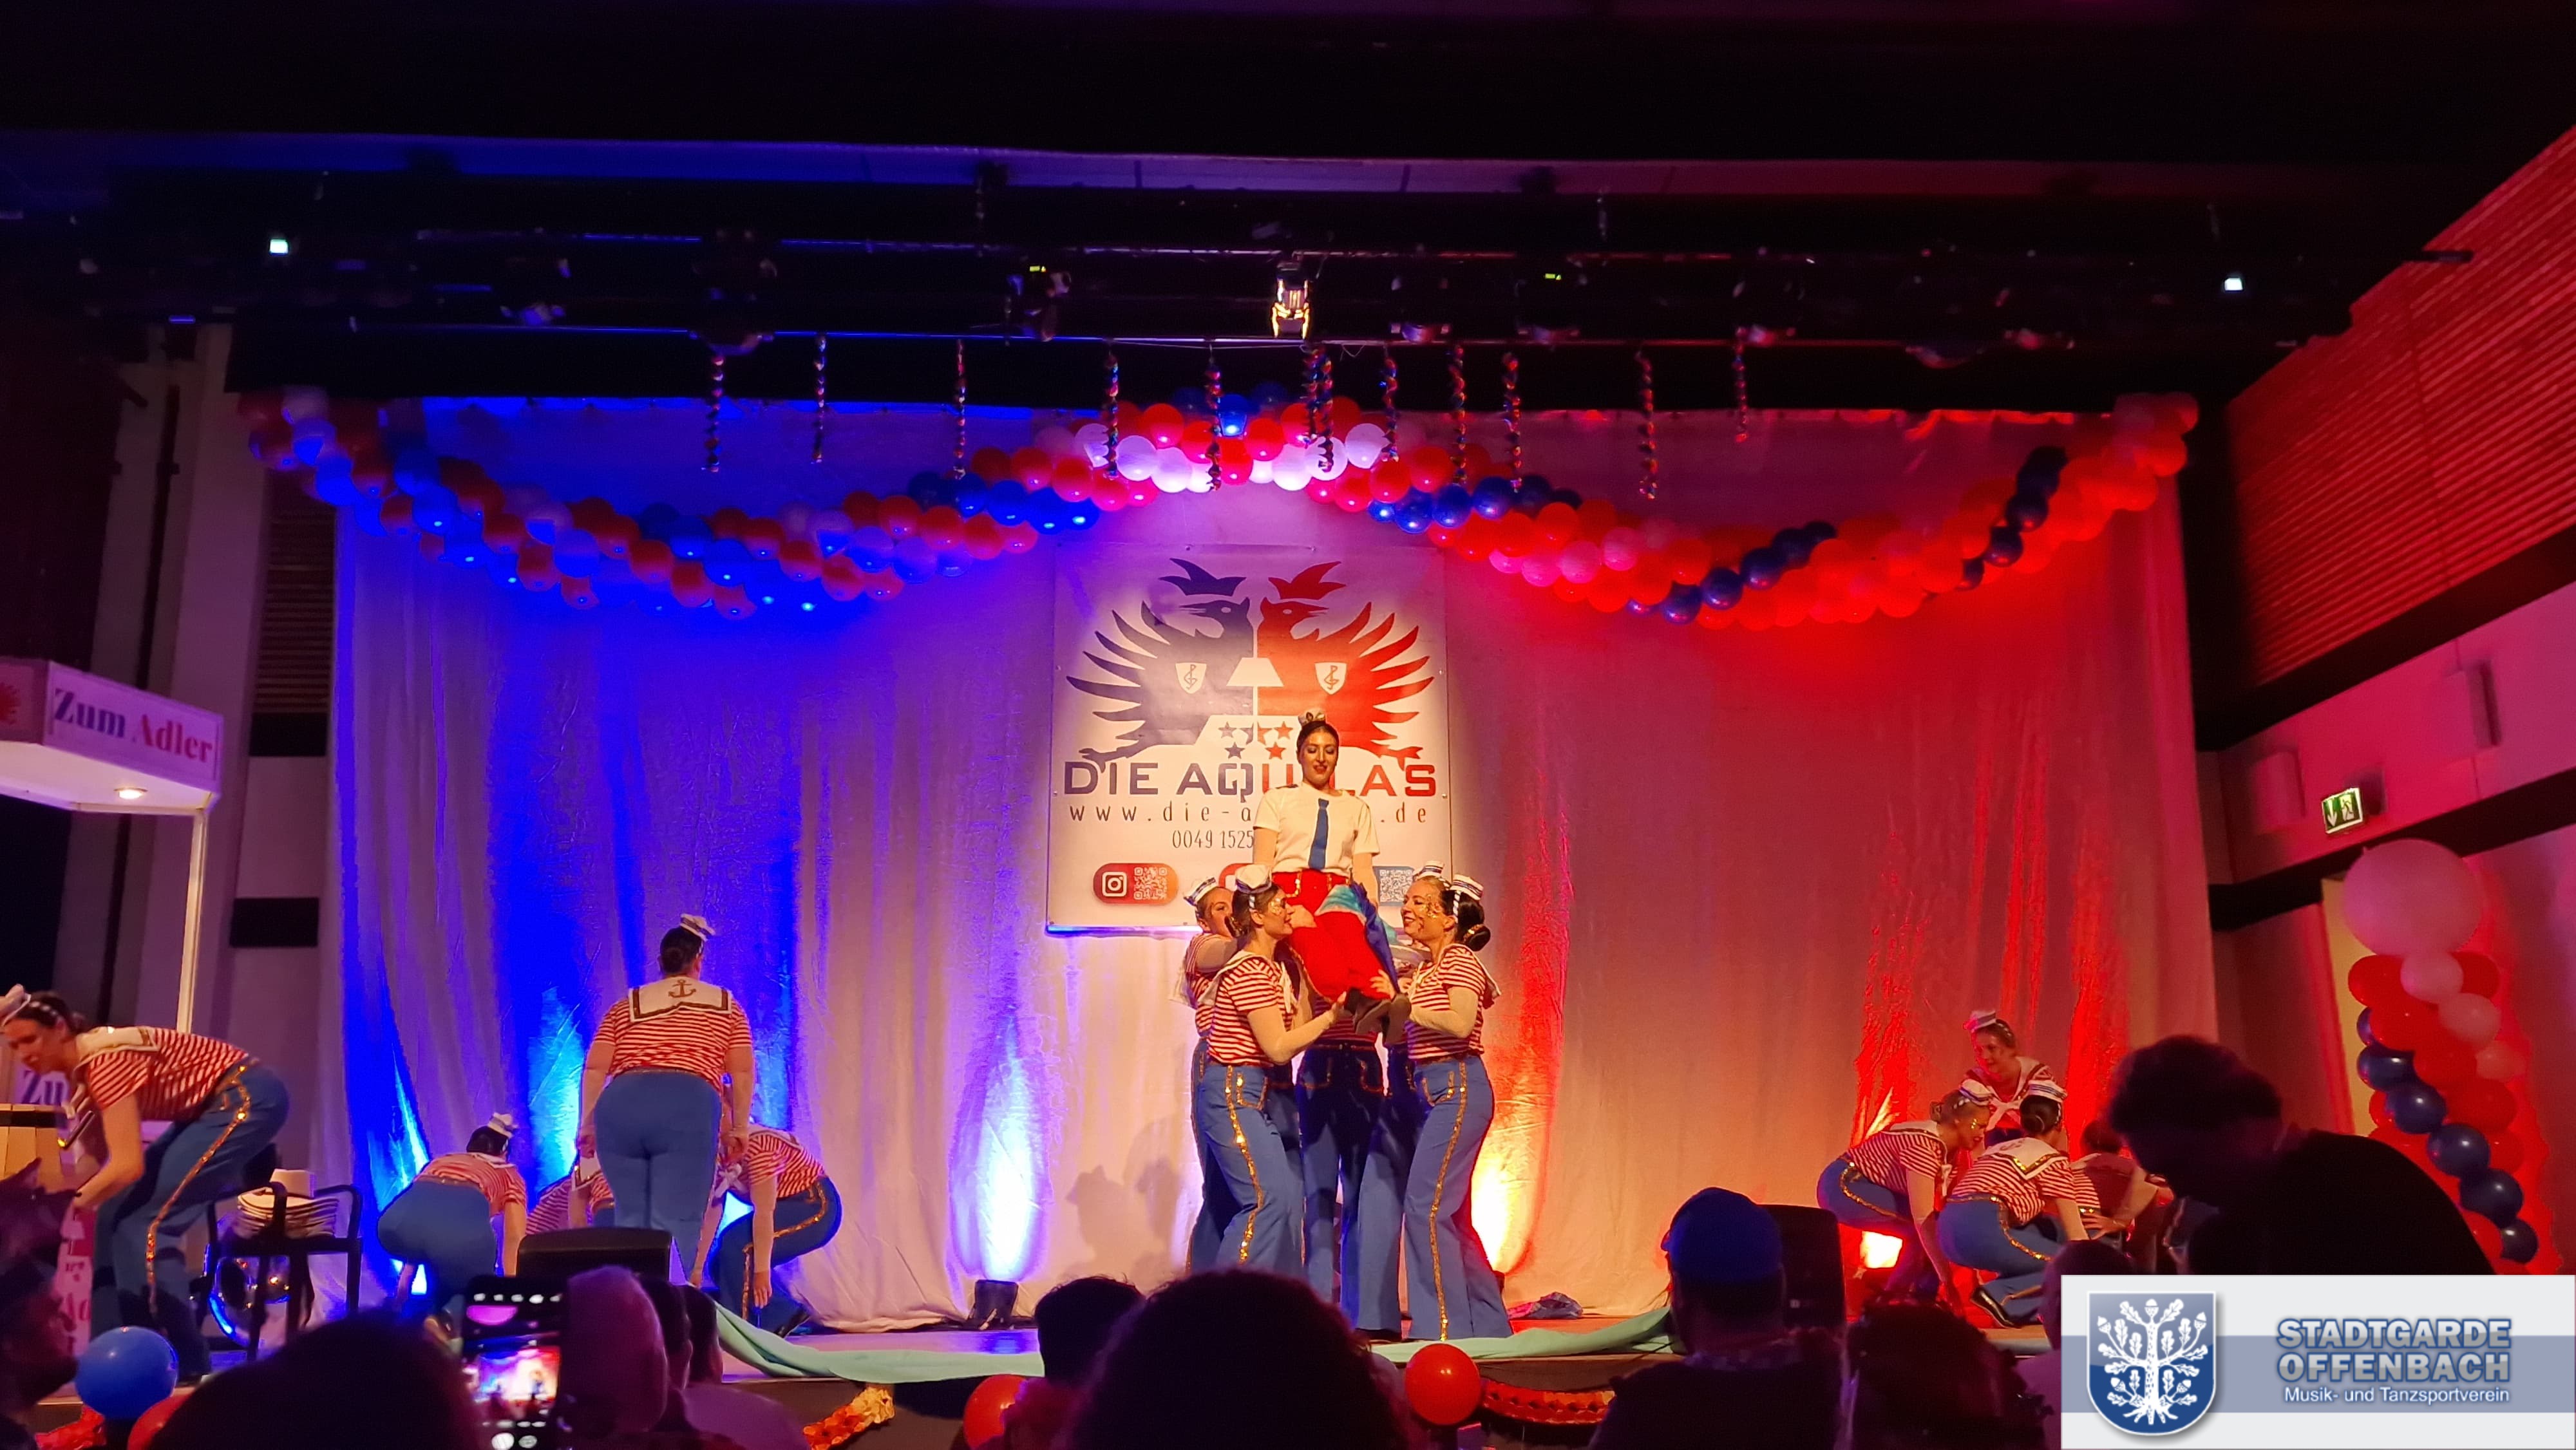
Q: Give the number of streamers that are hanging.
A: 12